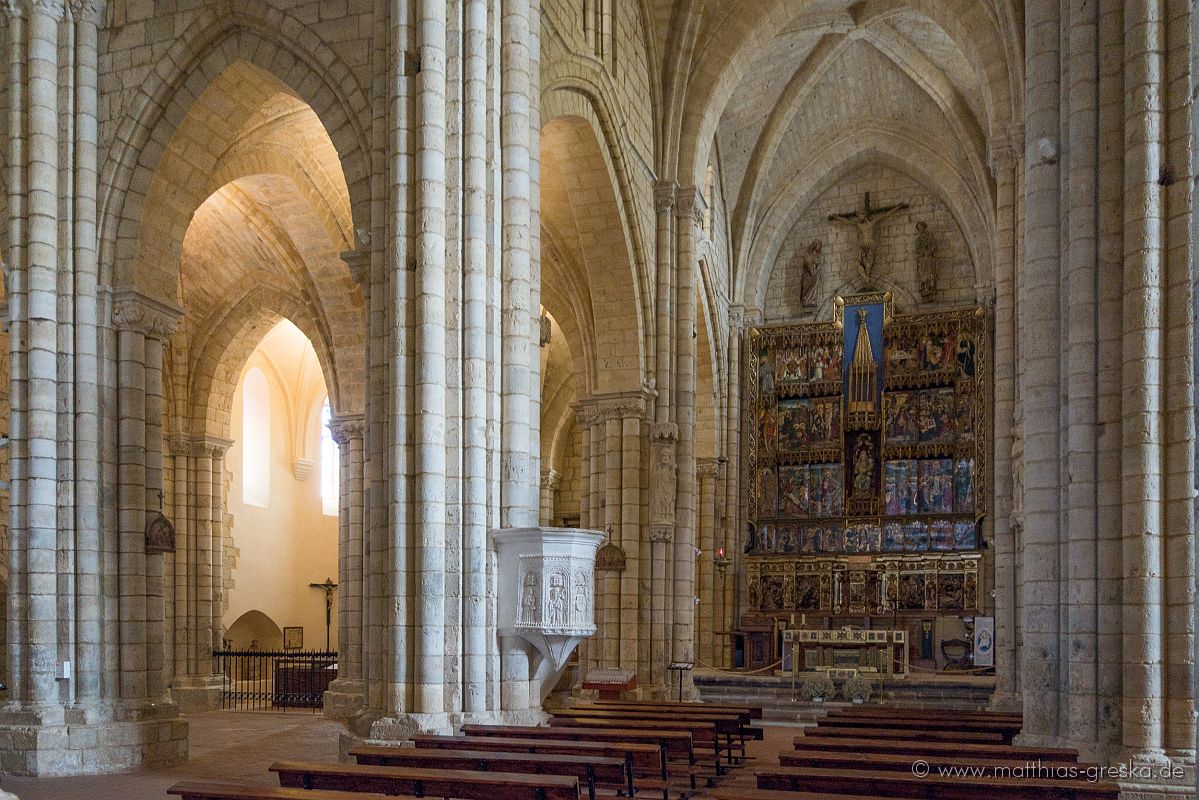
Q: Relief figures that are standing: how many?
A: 3